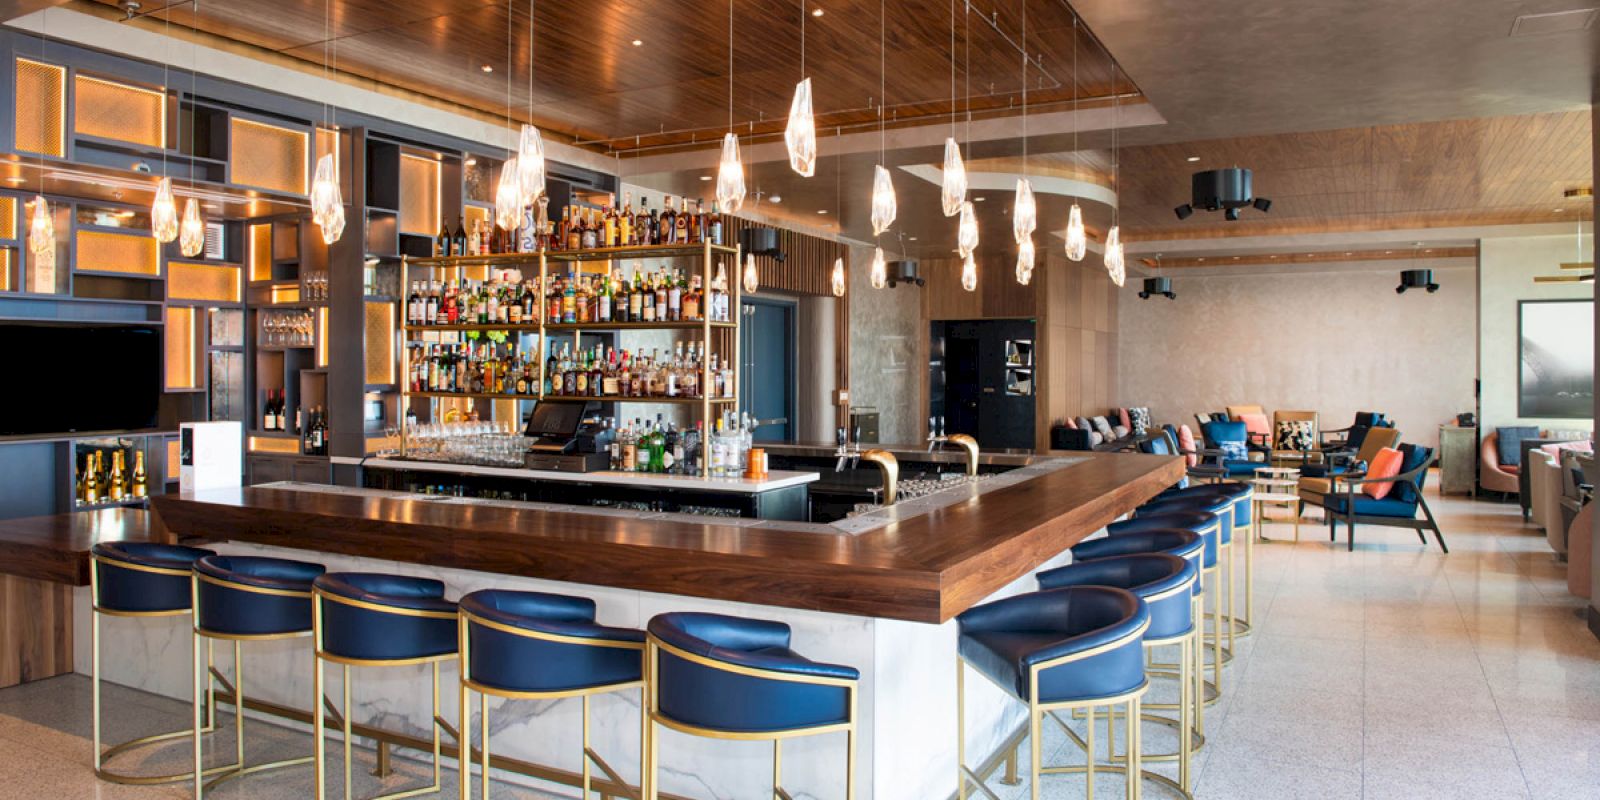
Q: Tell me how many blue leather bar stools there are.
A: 11